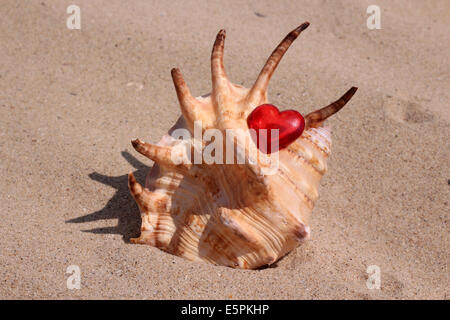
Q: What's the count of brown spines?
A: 6